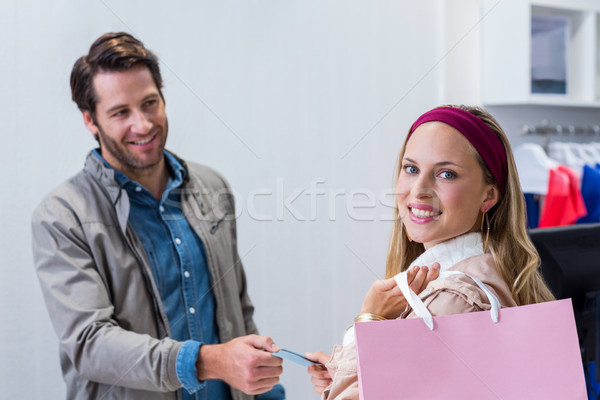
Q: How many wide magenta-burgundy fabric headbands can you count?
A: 1